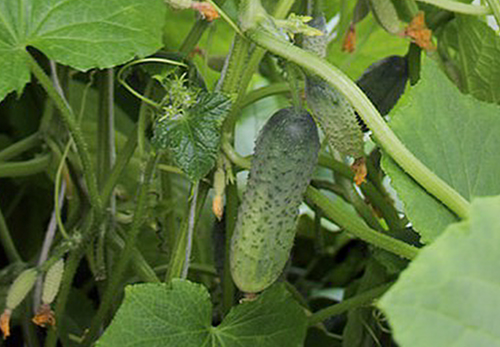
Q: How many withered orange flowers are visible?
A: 7